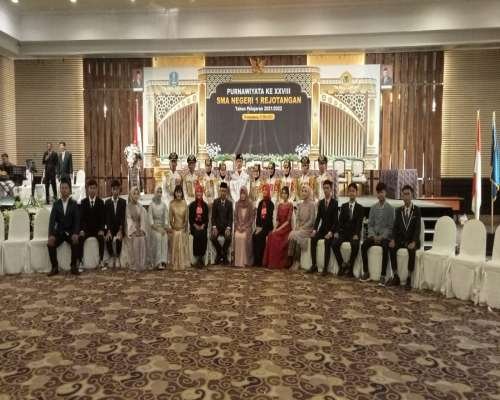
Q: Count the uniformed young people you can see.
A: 10